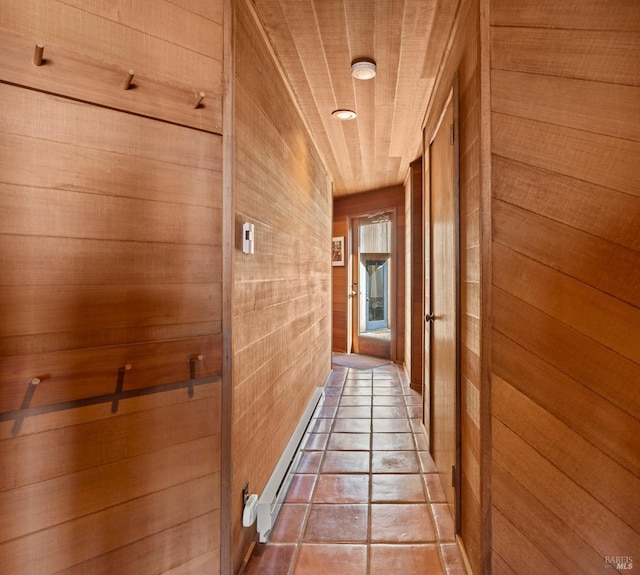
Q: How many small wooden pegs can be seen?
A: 6